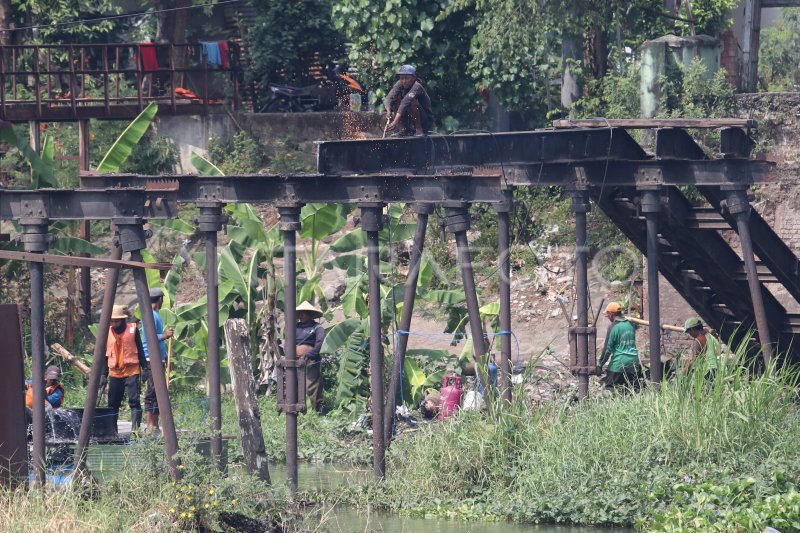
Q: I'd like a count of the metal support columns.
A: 12